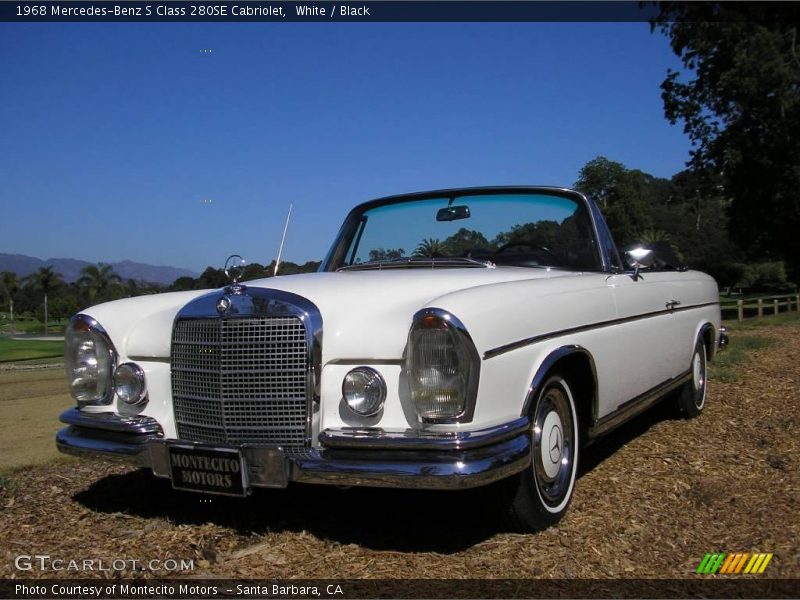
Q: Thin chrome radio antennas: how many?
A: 1